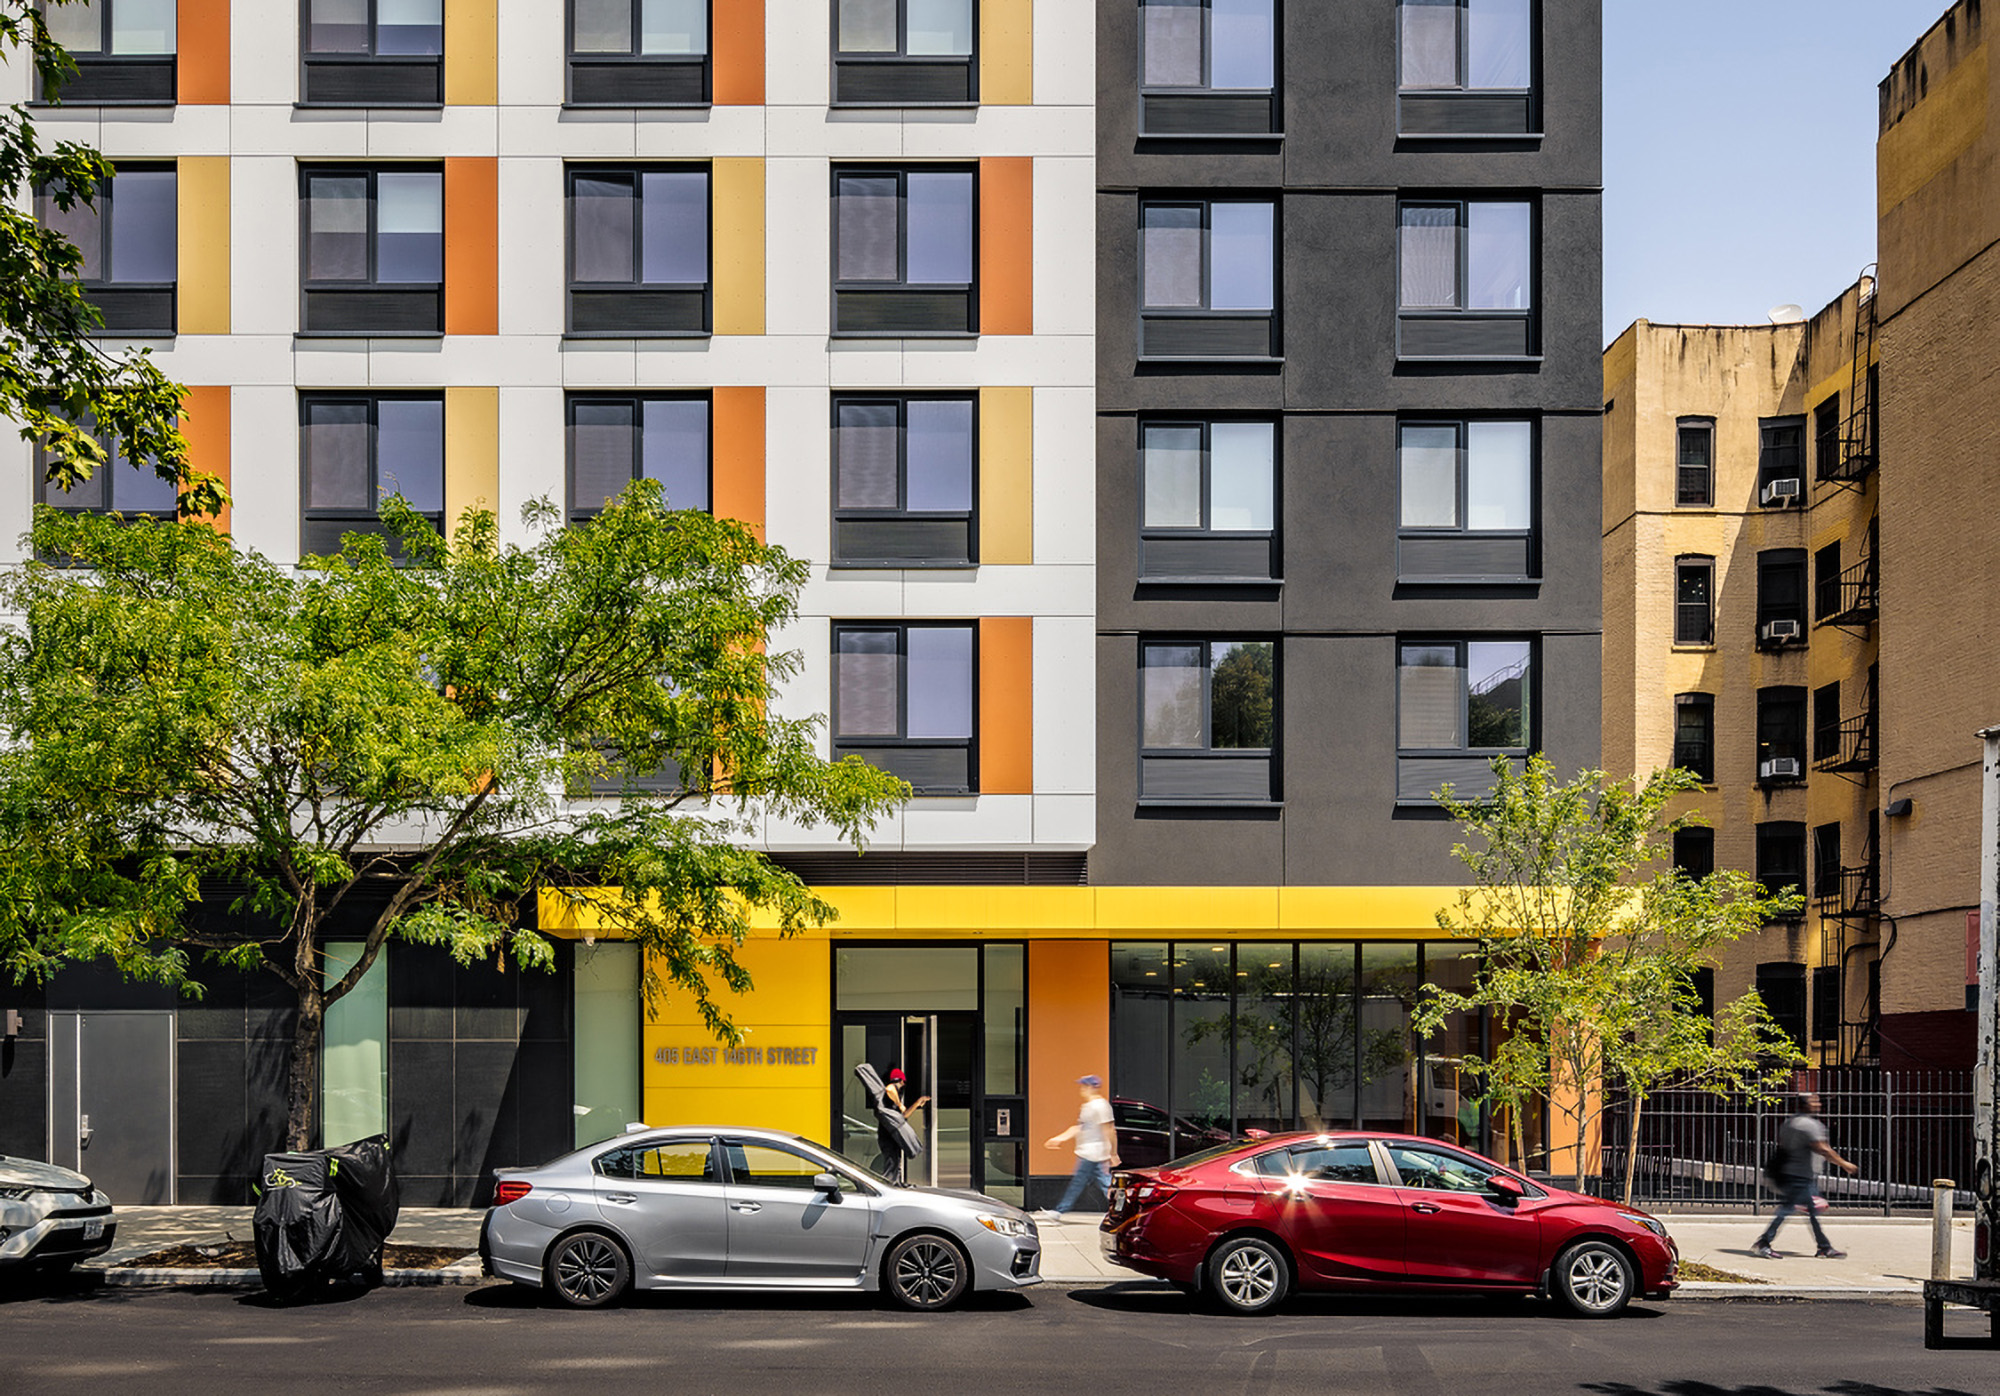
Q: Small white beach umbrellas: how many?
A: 0